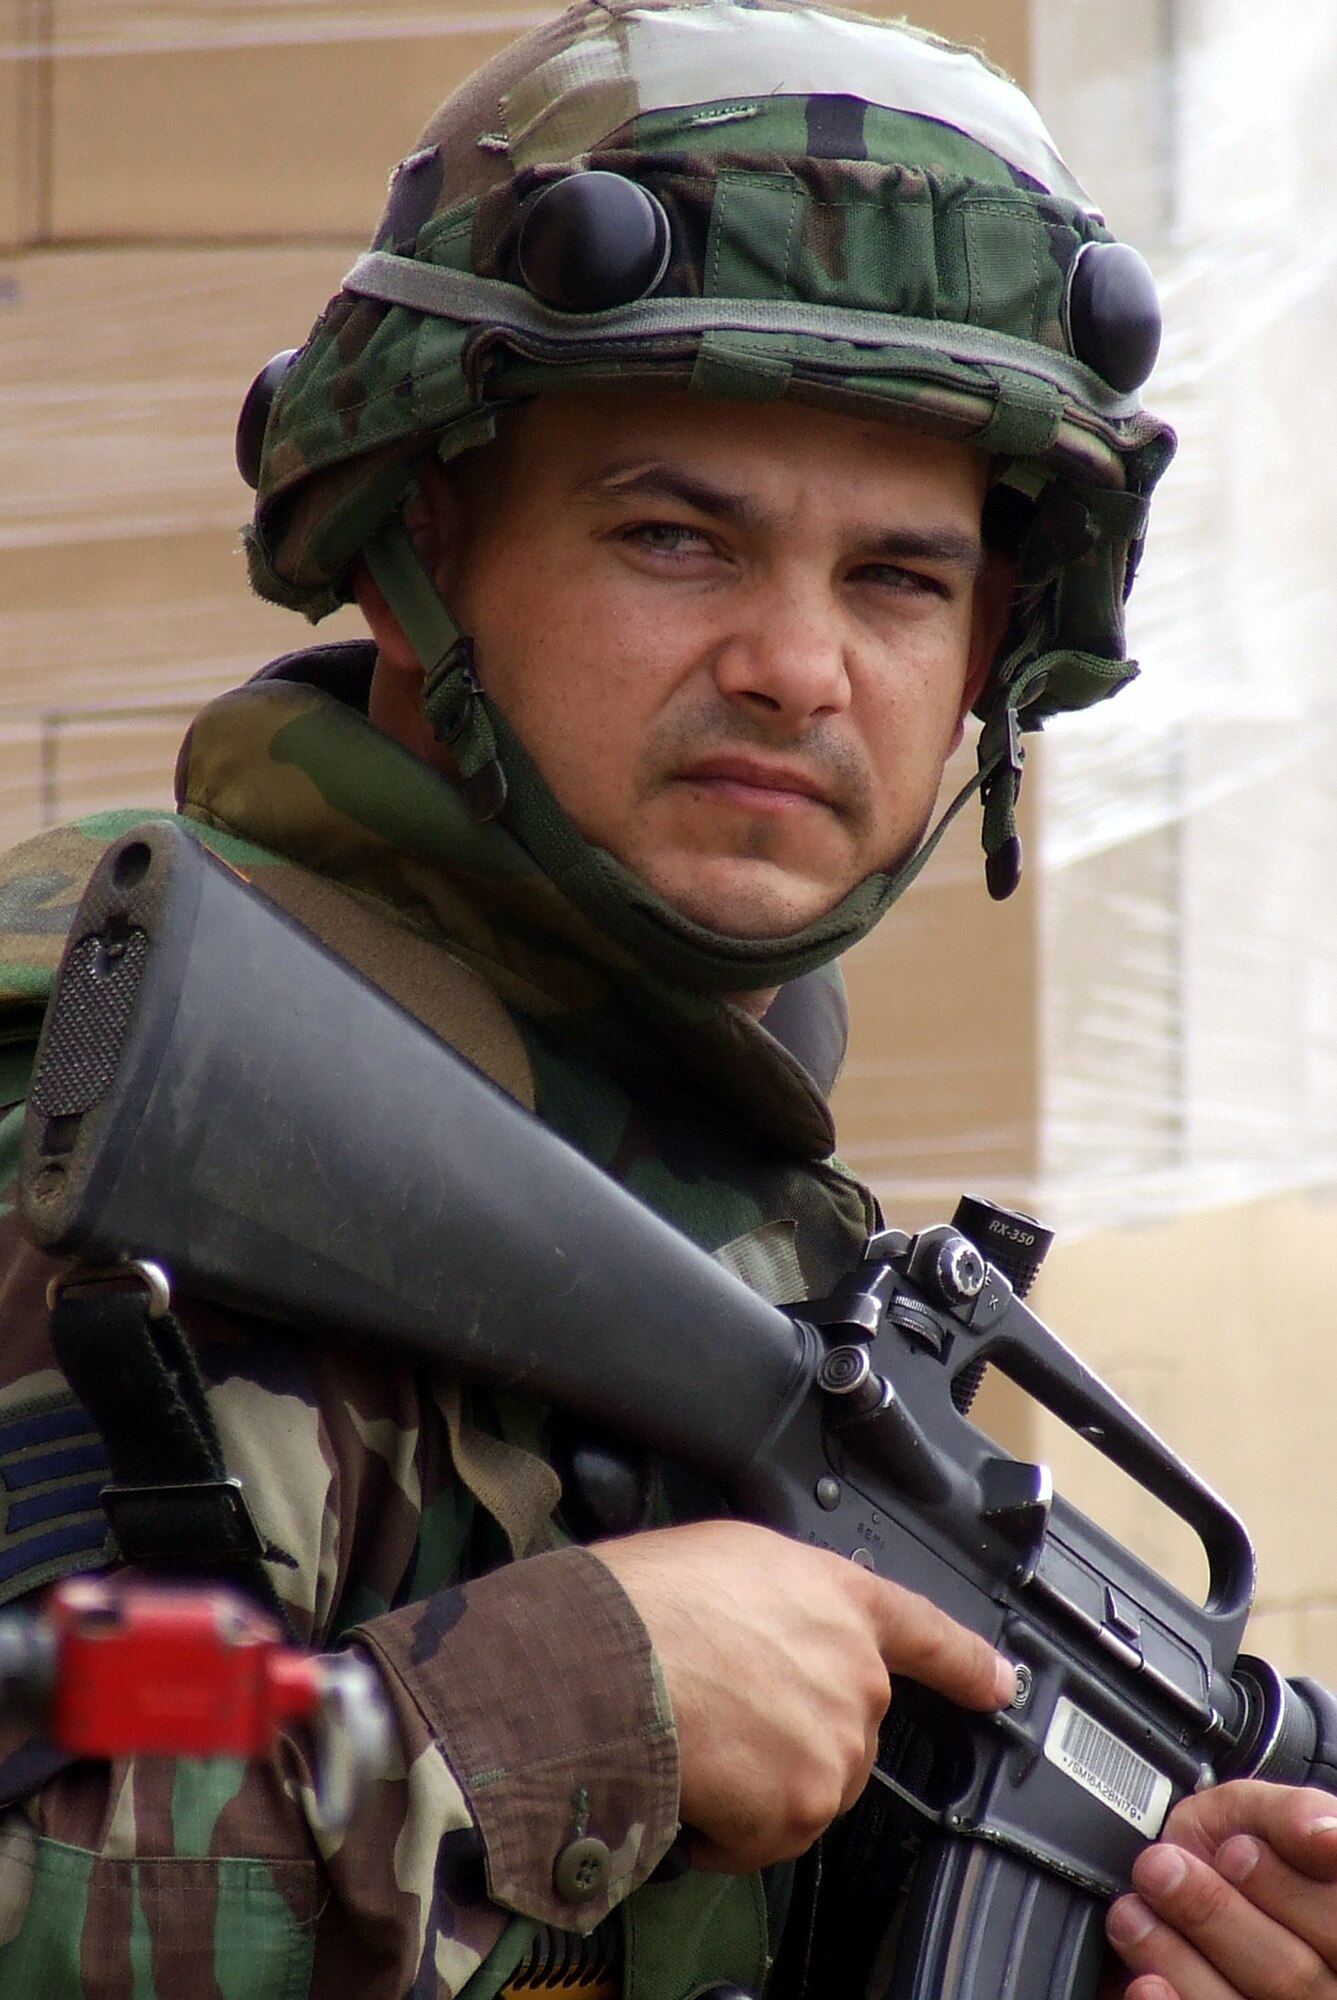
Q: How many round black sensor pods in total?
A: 3